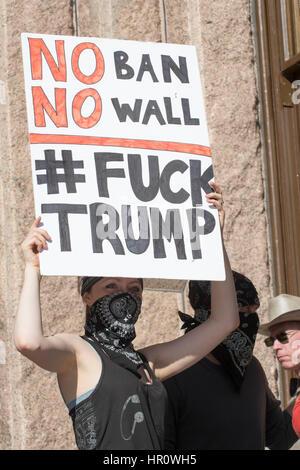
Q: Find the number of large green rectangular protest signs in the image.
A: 0